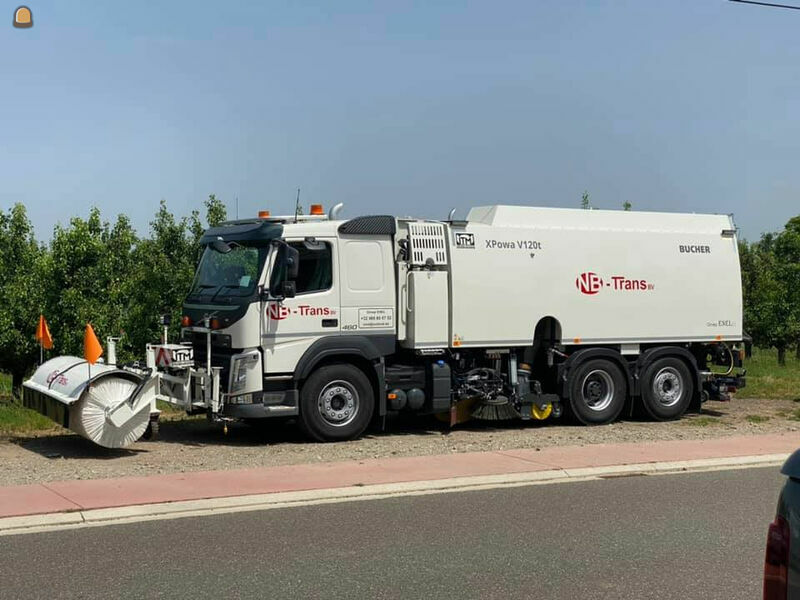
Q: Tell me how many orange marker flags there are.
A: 2